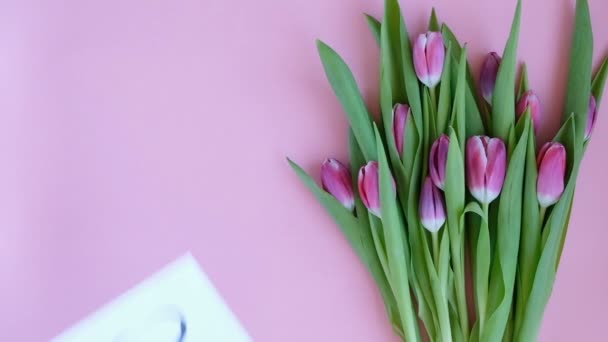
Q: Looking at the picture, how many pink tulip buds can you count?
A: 11